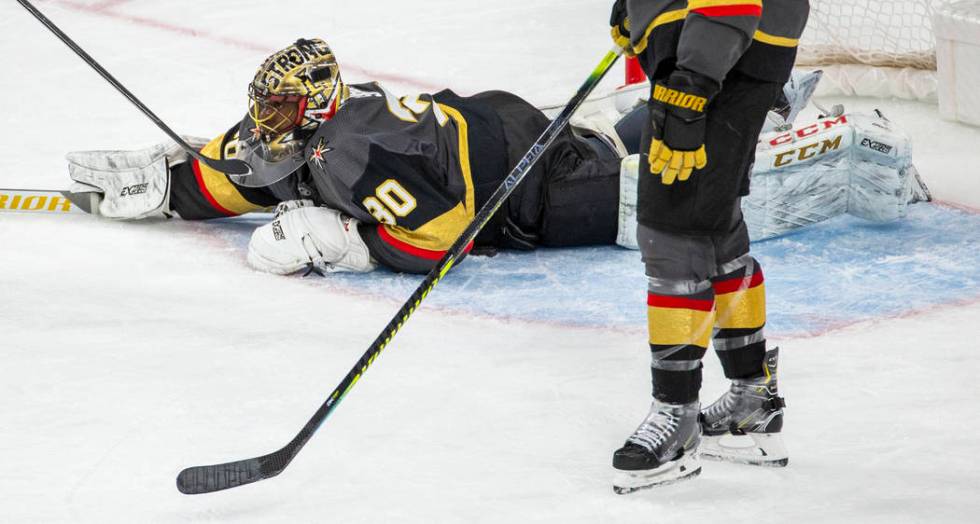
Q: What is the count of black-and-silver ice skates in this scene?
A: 2